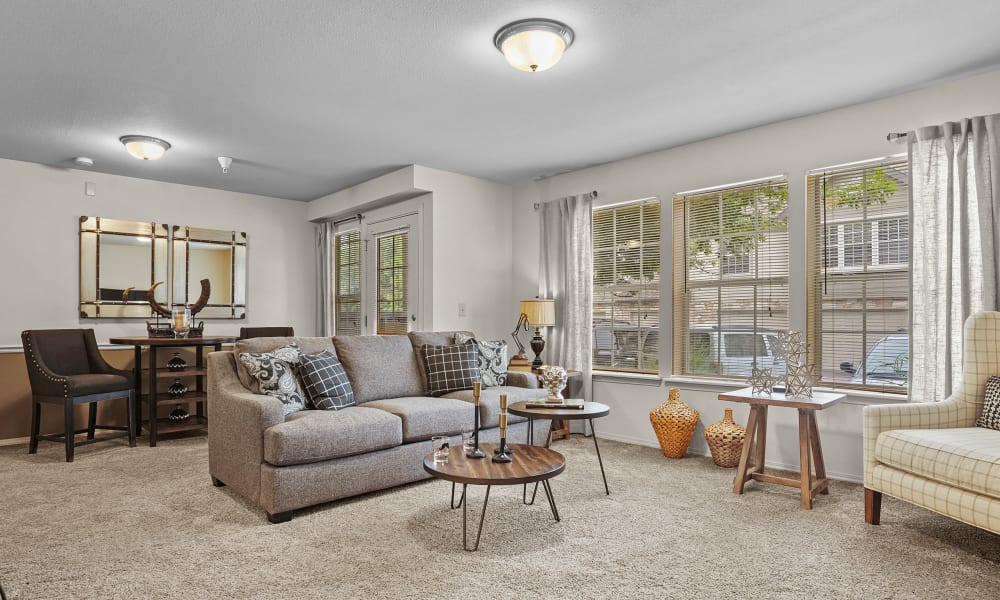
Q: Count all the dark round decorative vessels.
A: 3